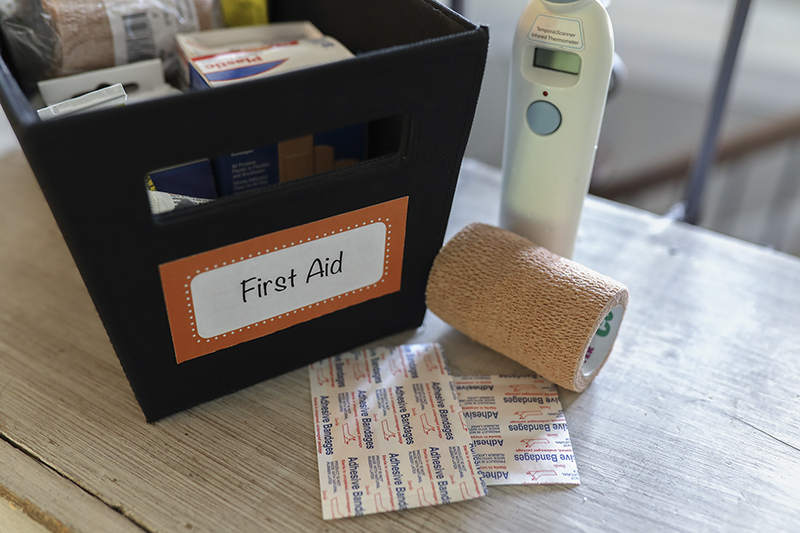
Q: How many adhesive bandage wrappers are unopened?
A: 2